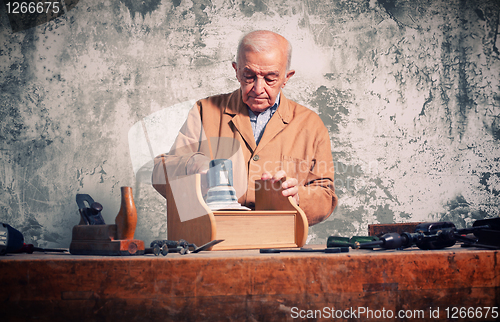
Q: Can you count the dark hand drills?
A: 1